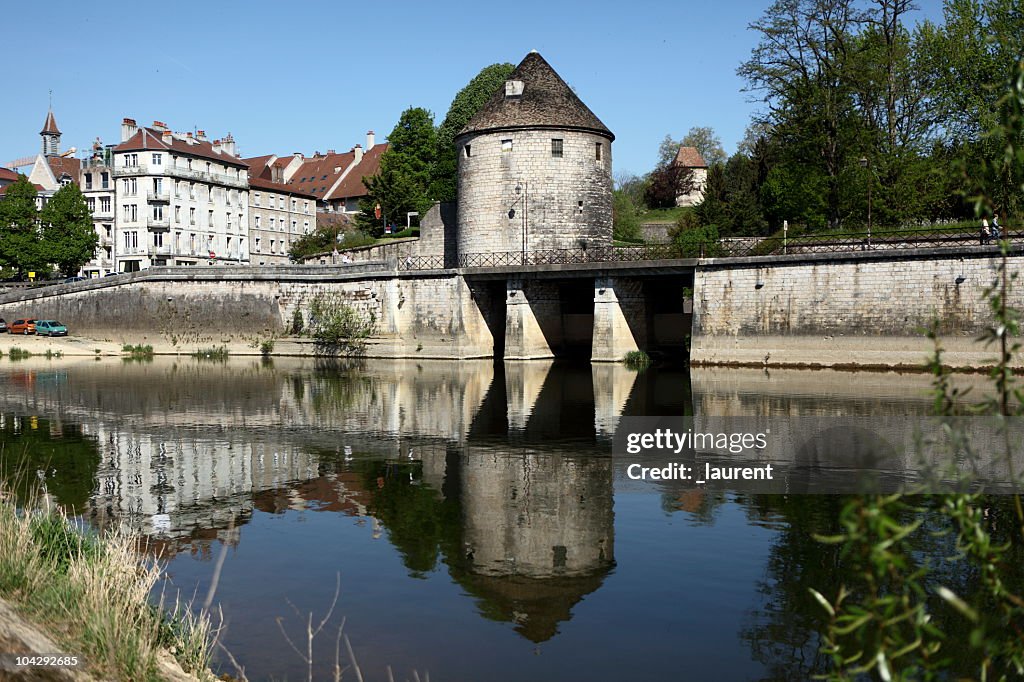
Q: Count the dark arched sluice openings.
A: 3